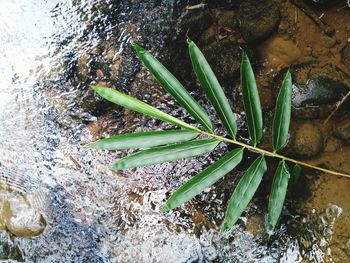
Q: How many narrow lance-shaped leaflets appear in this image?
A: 10